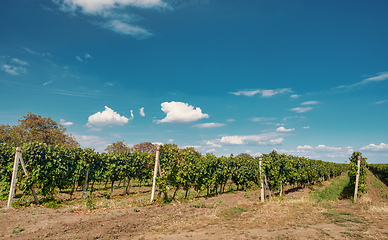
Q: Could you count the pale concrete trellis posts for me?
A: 4